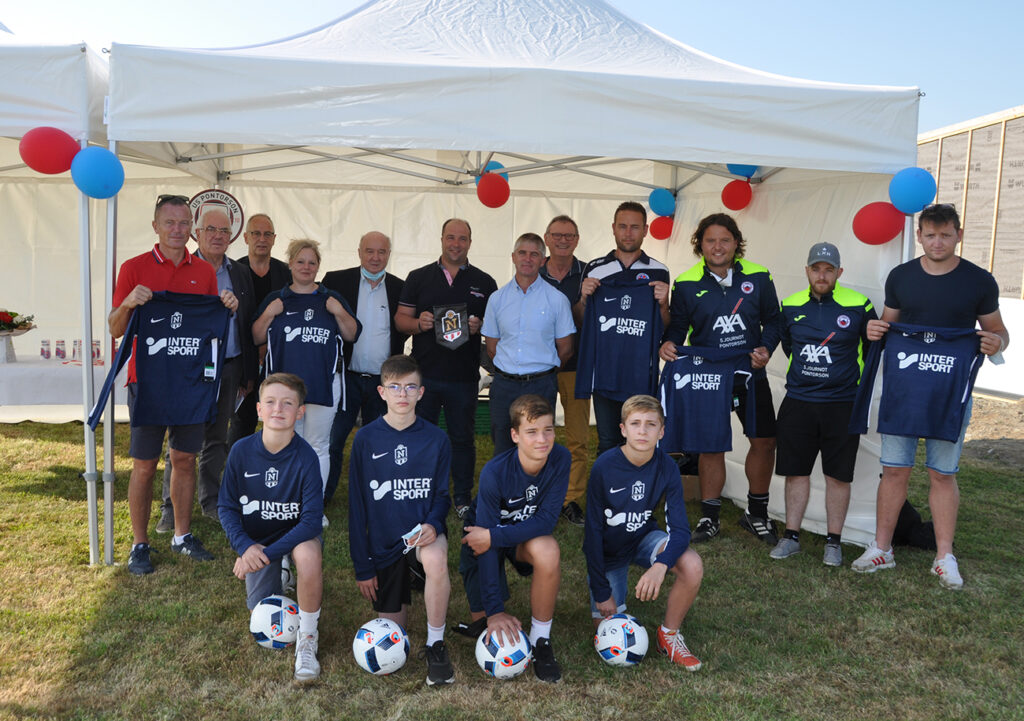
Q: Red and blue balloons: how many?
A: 10